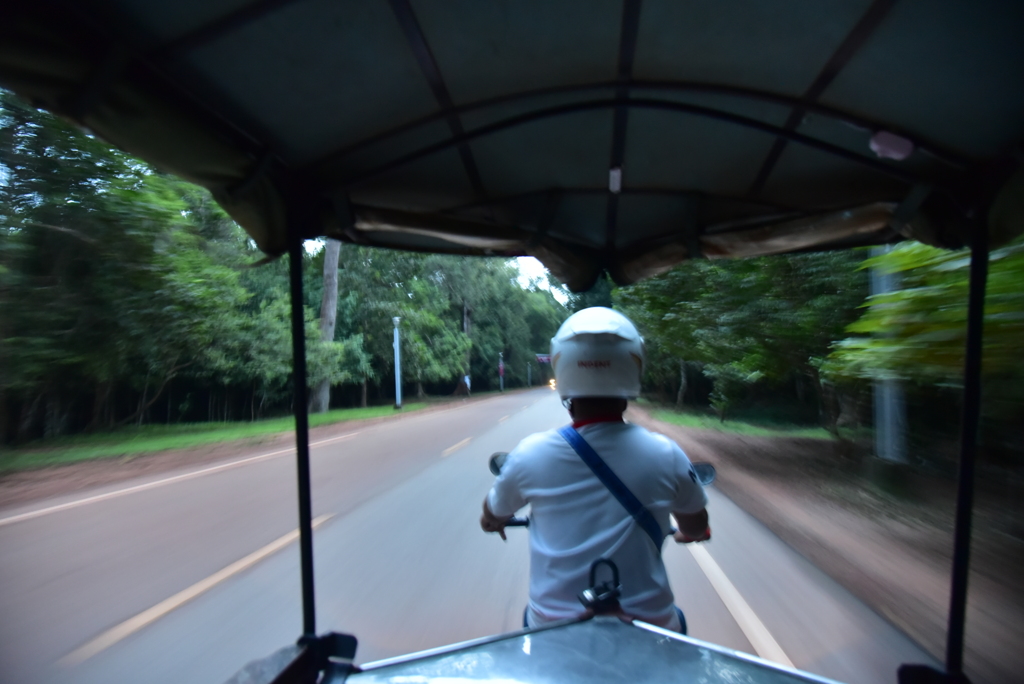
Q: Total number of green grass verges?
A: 2